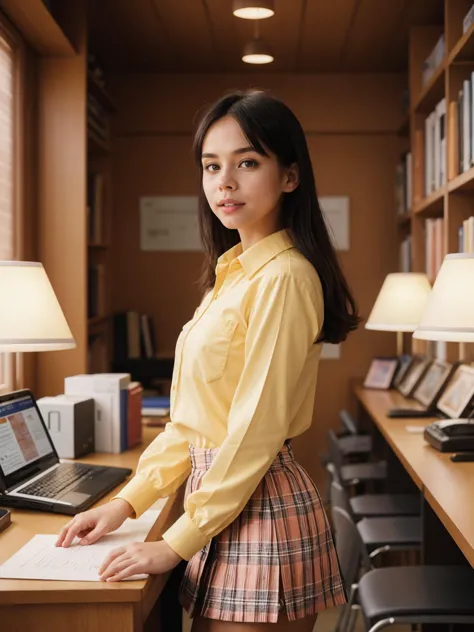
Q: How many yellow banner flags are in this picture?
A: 0